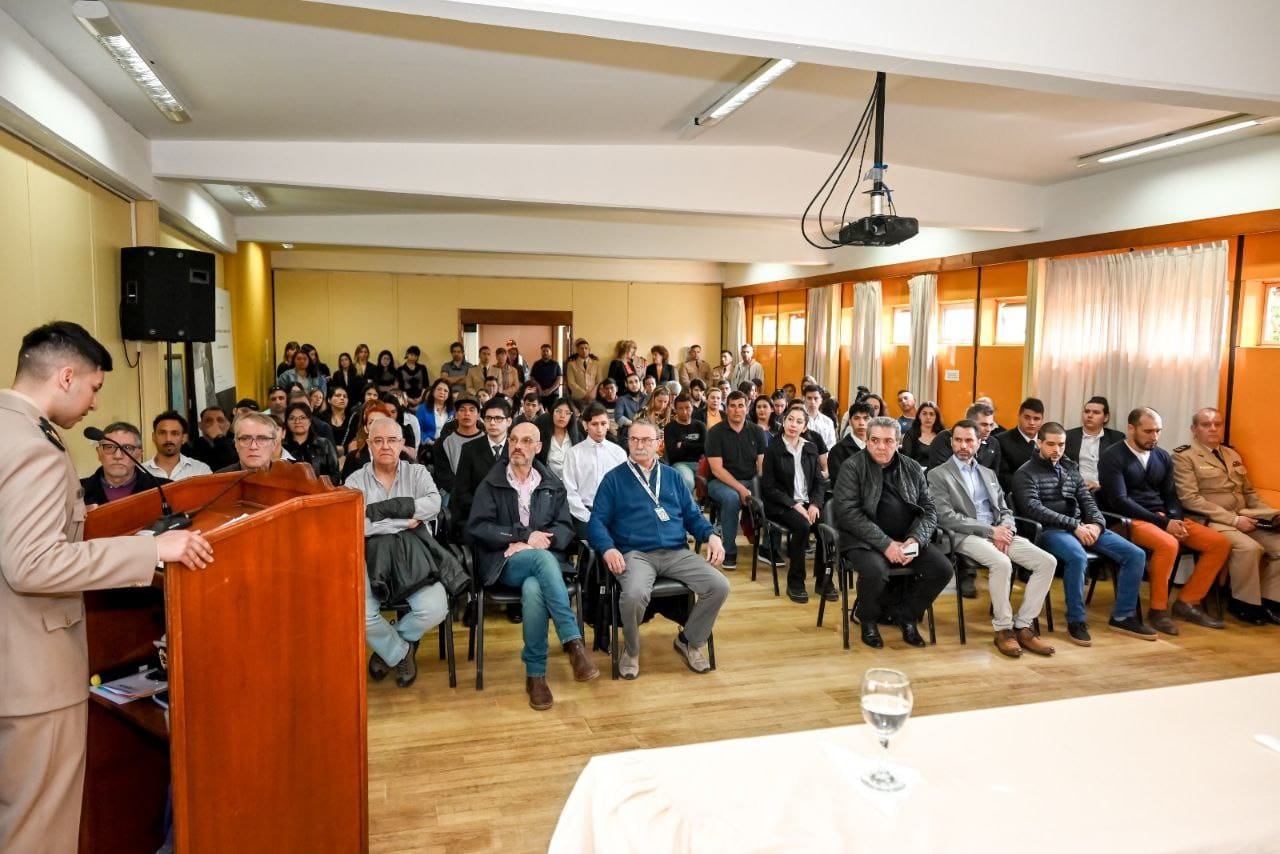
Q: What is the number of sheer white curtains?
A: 5